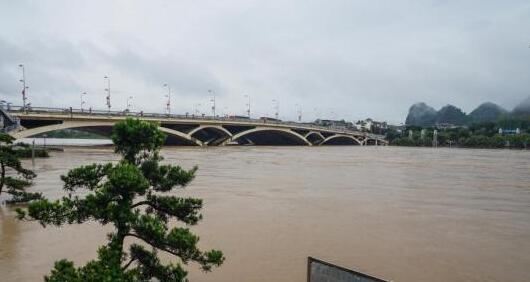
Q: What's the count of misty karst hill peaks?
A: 4